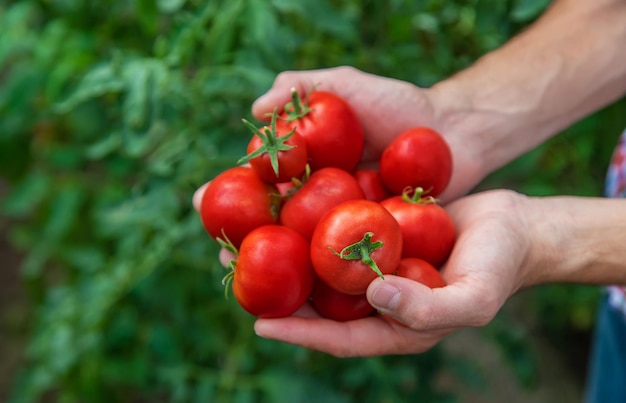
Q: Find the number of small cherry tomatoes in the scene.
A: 11